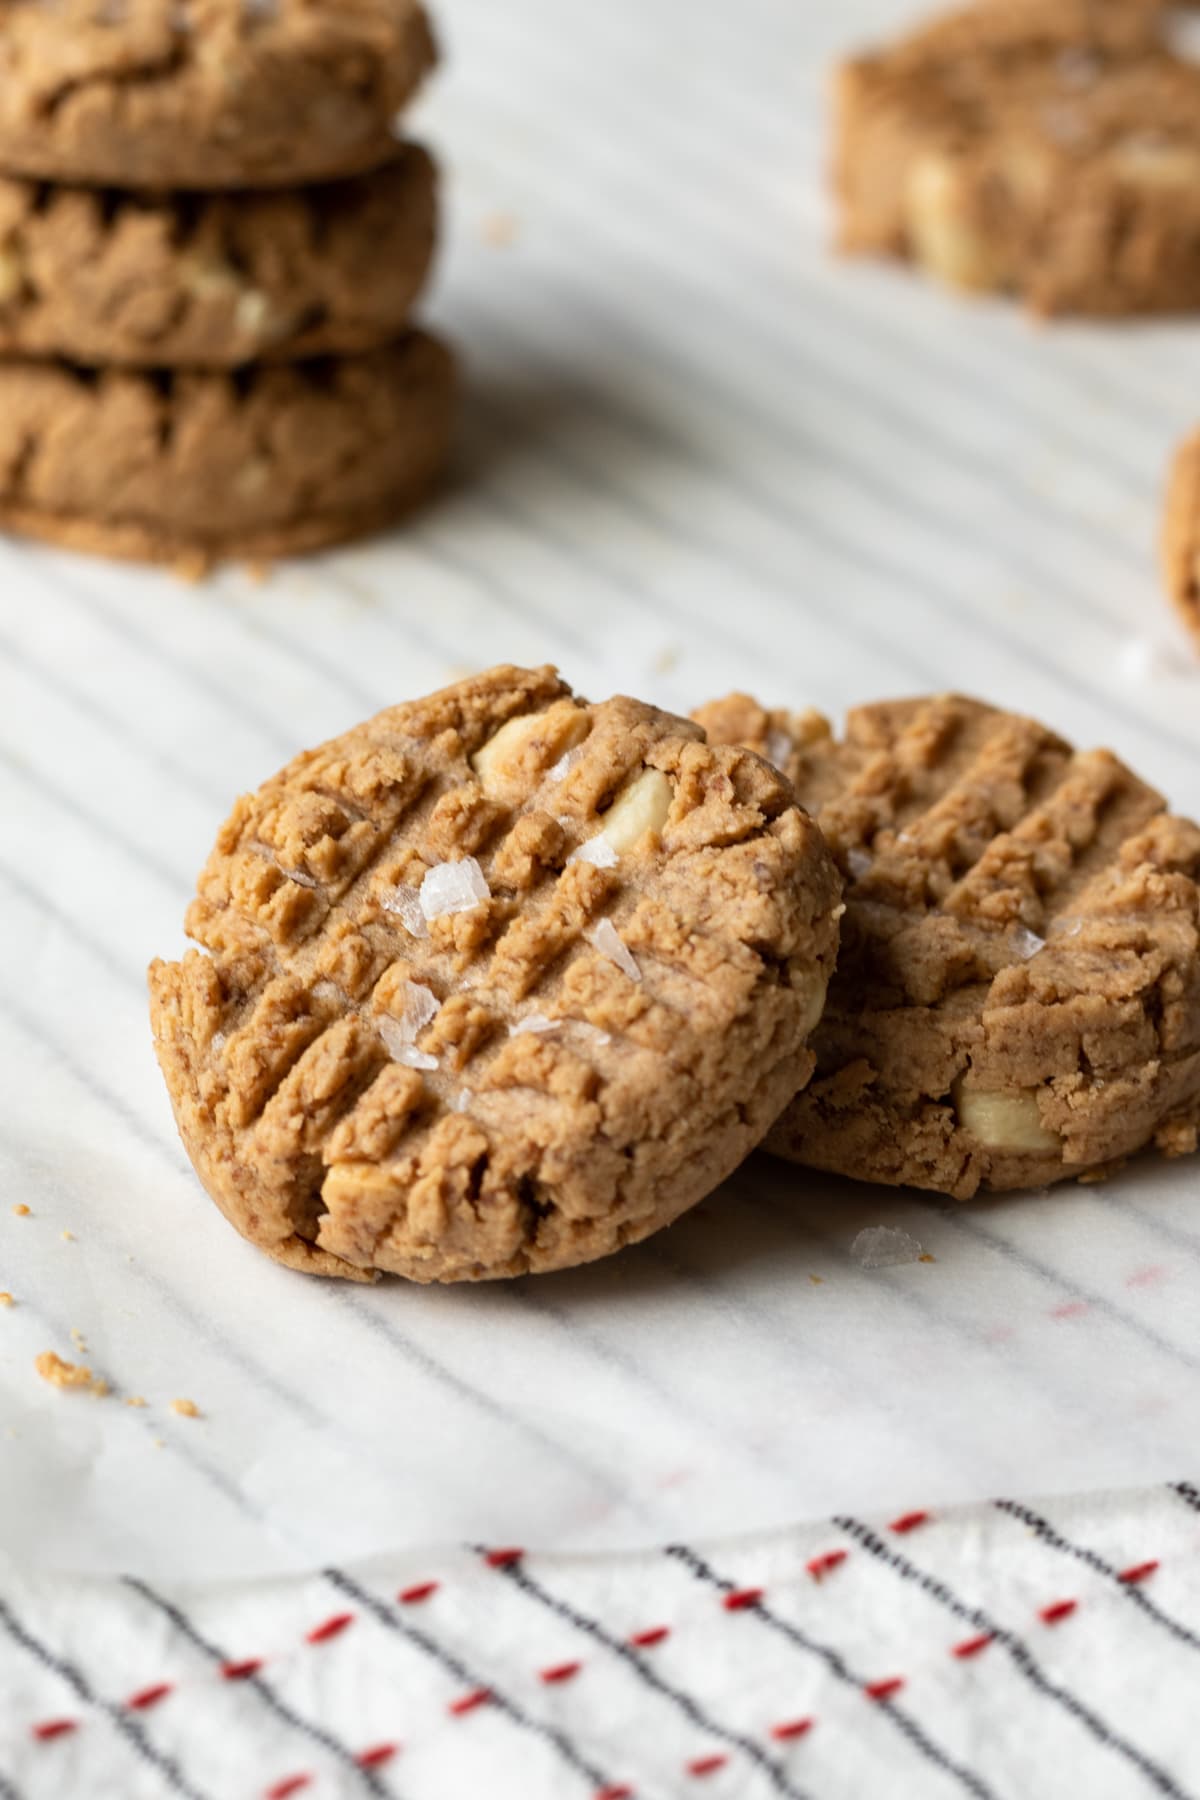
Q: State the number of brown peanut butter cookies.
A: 7